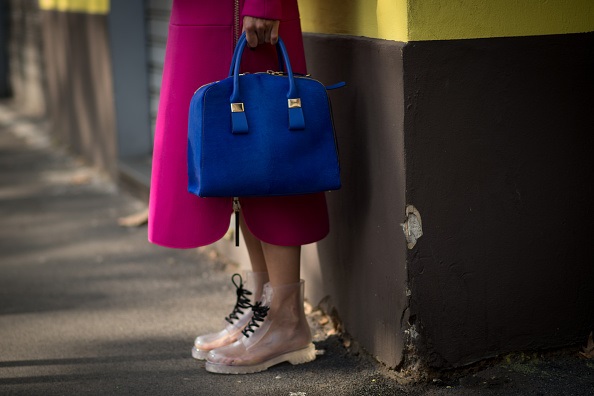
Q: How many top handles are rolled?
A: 2